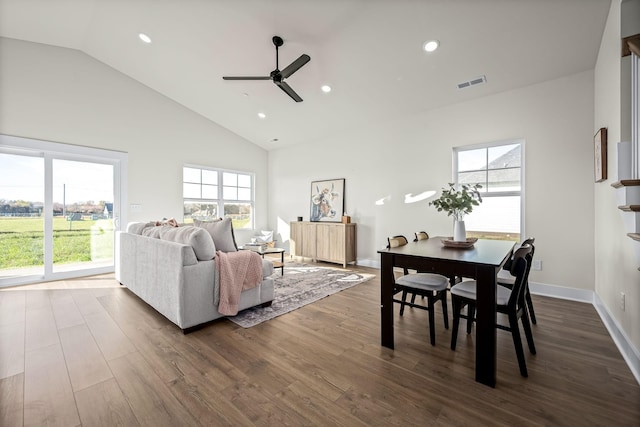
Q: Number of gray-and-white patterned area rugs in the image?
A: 1